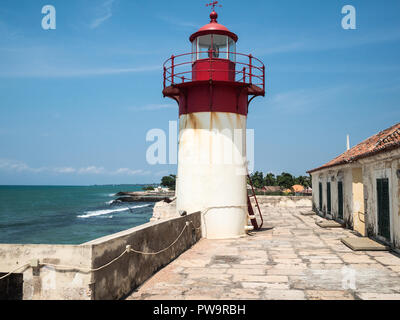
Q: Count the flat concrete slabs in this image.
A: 3